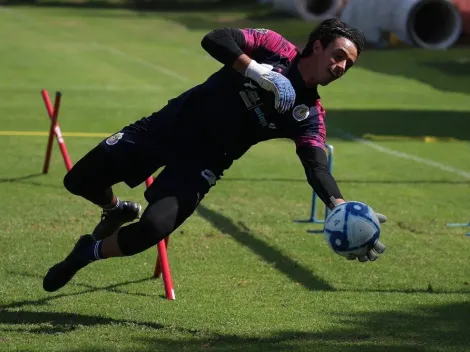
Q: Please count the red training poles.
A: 4